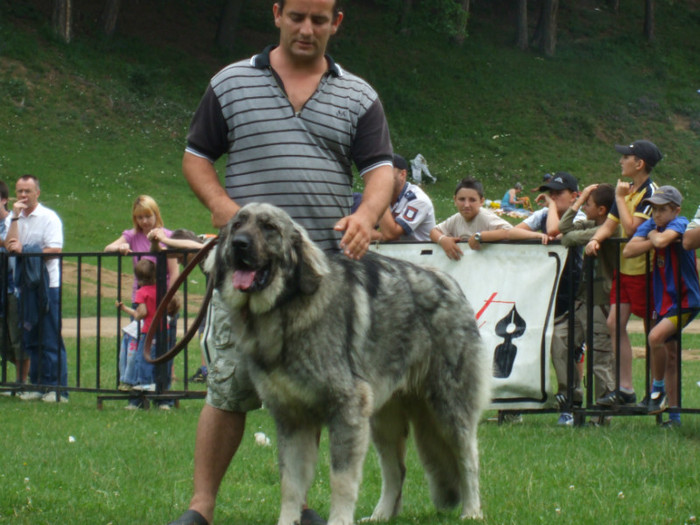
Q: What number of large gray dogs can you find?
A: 1